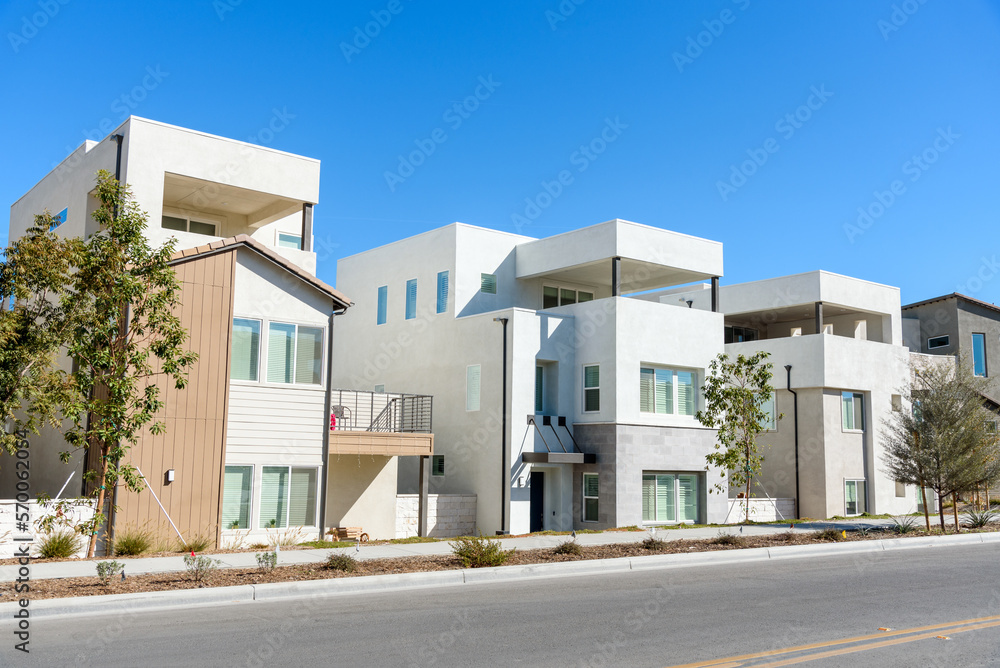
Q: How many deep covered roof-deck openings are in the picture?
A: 3